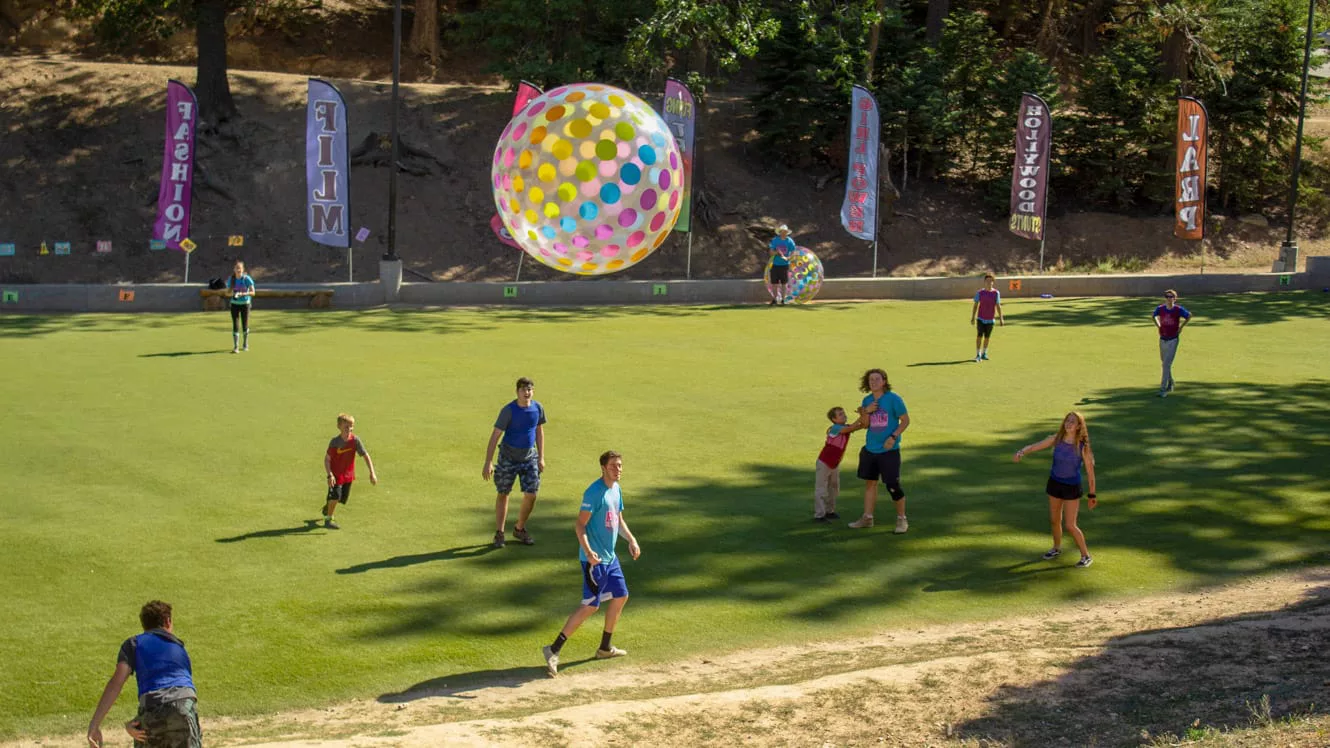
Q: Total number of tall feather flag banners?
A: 7